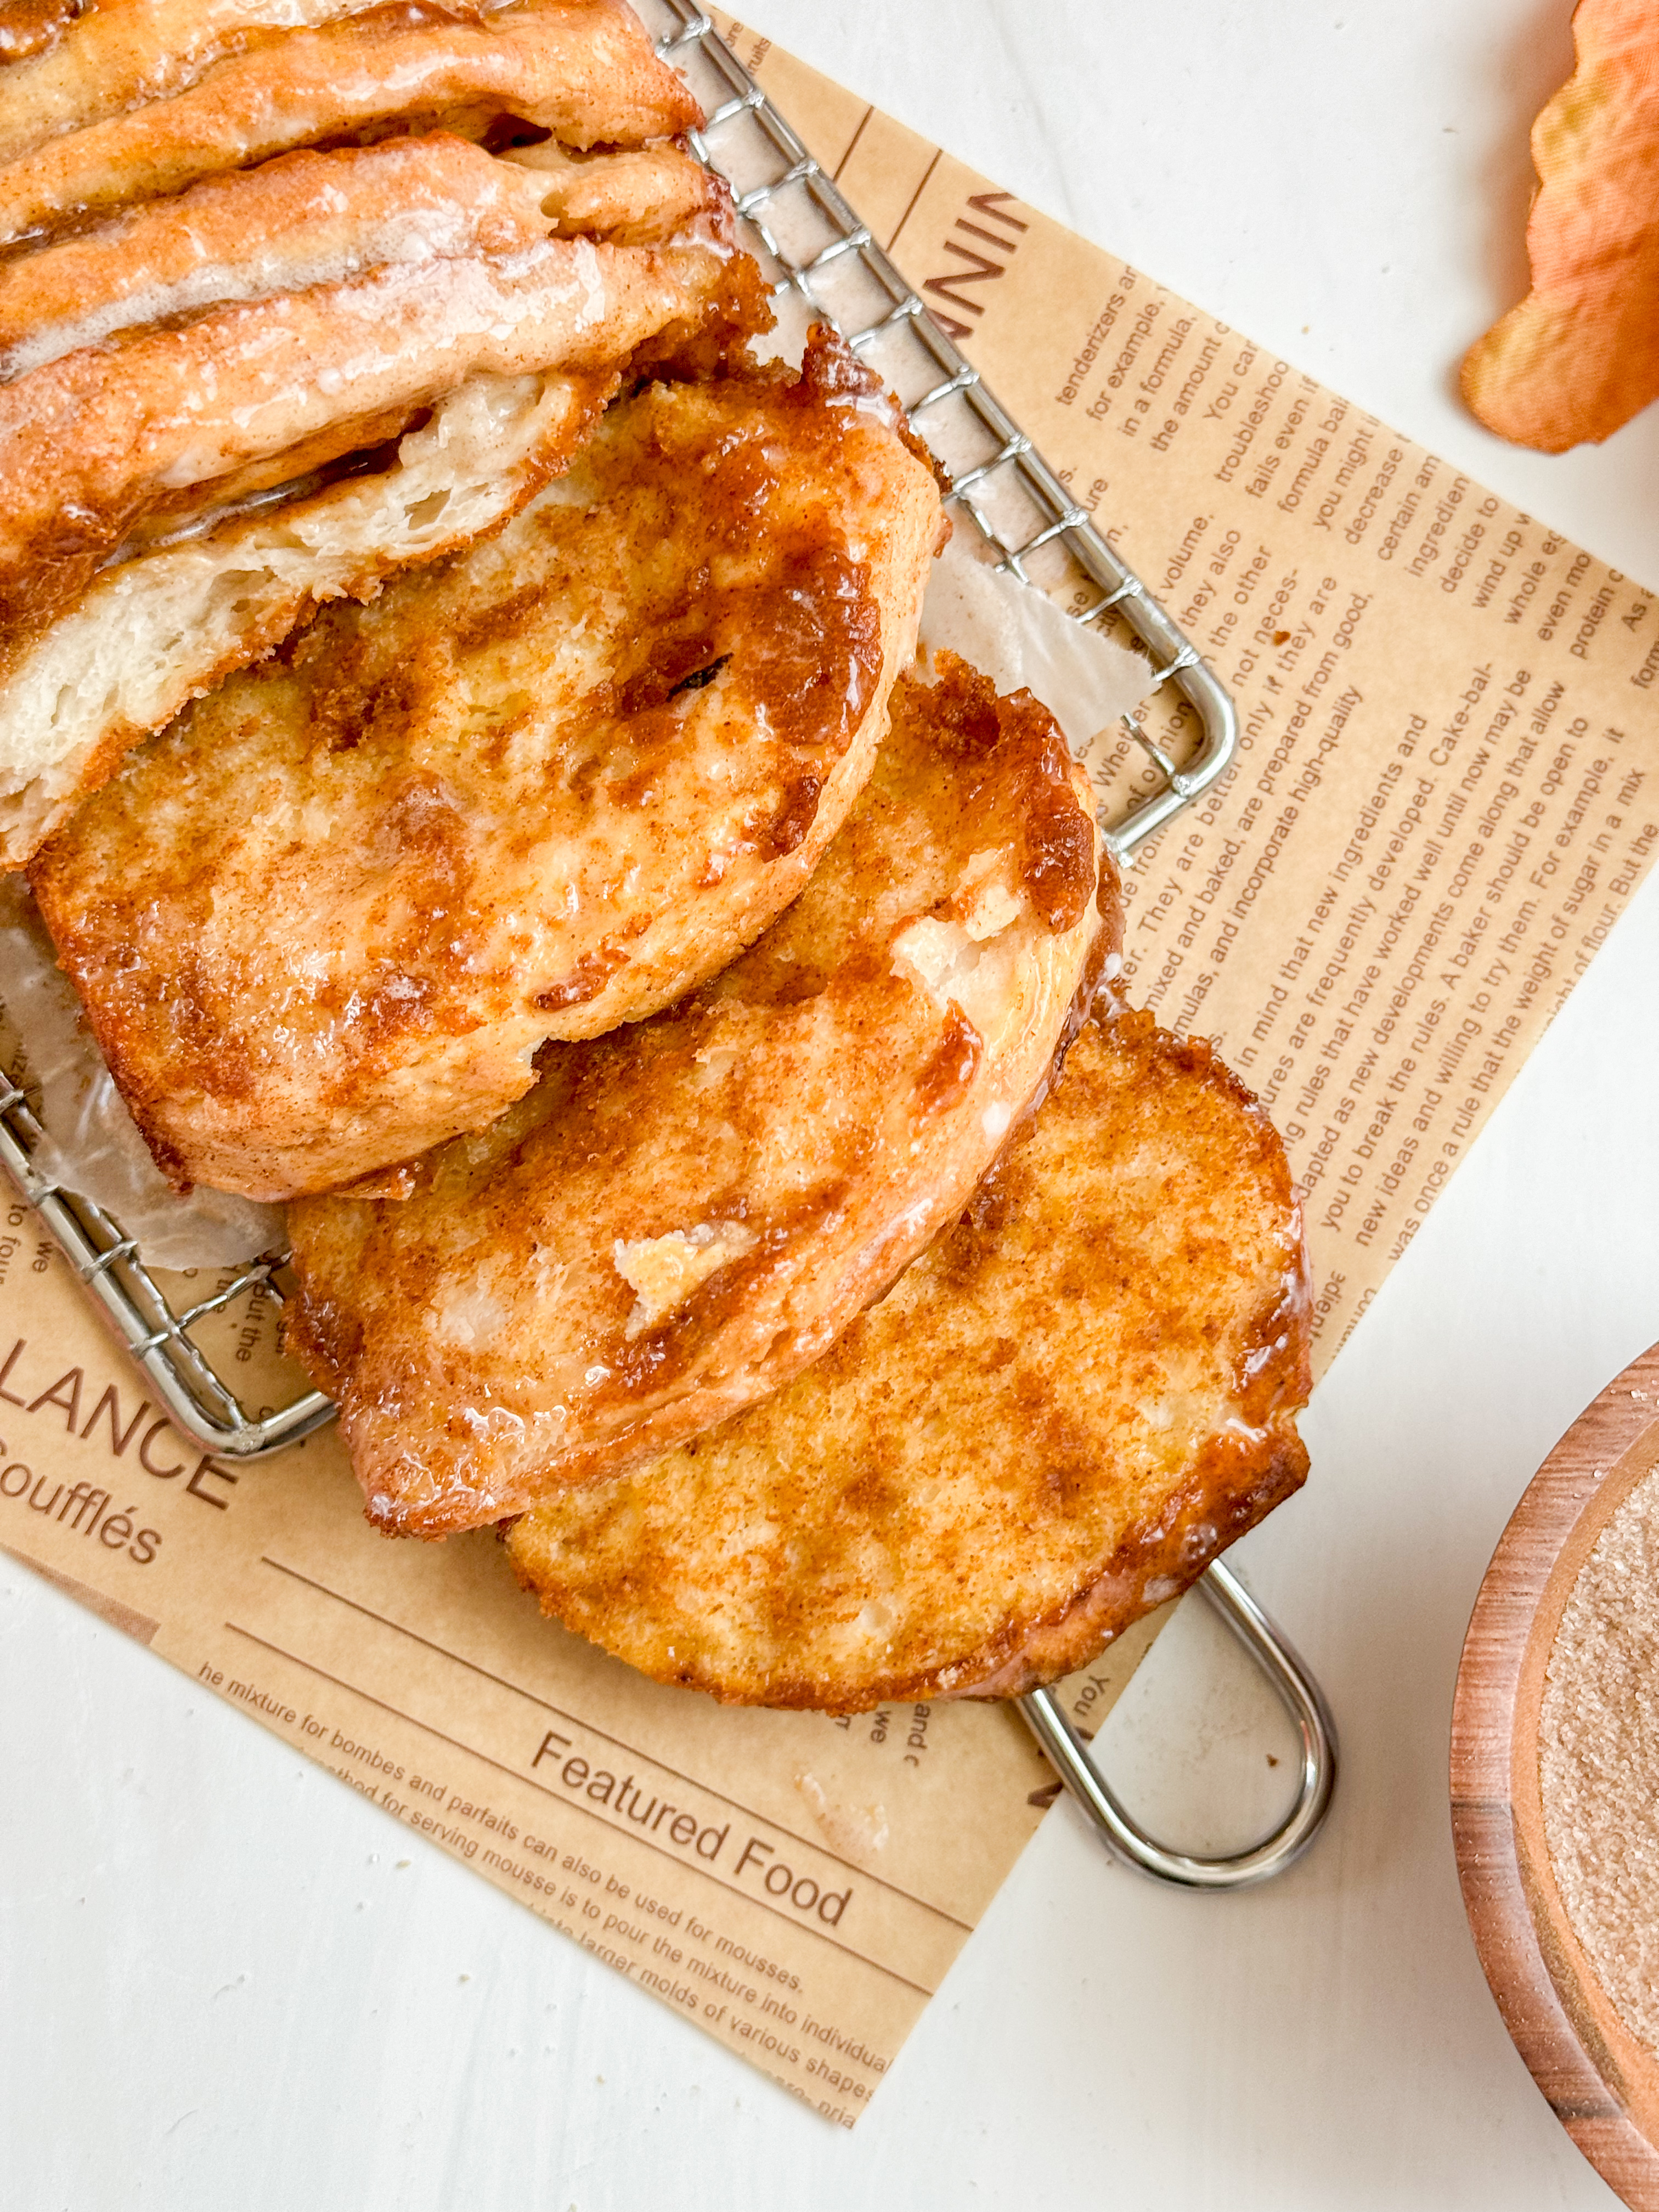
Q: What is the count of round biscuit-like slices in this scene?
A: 3